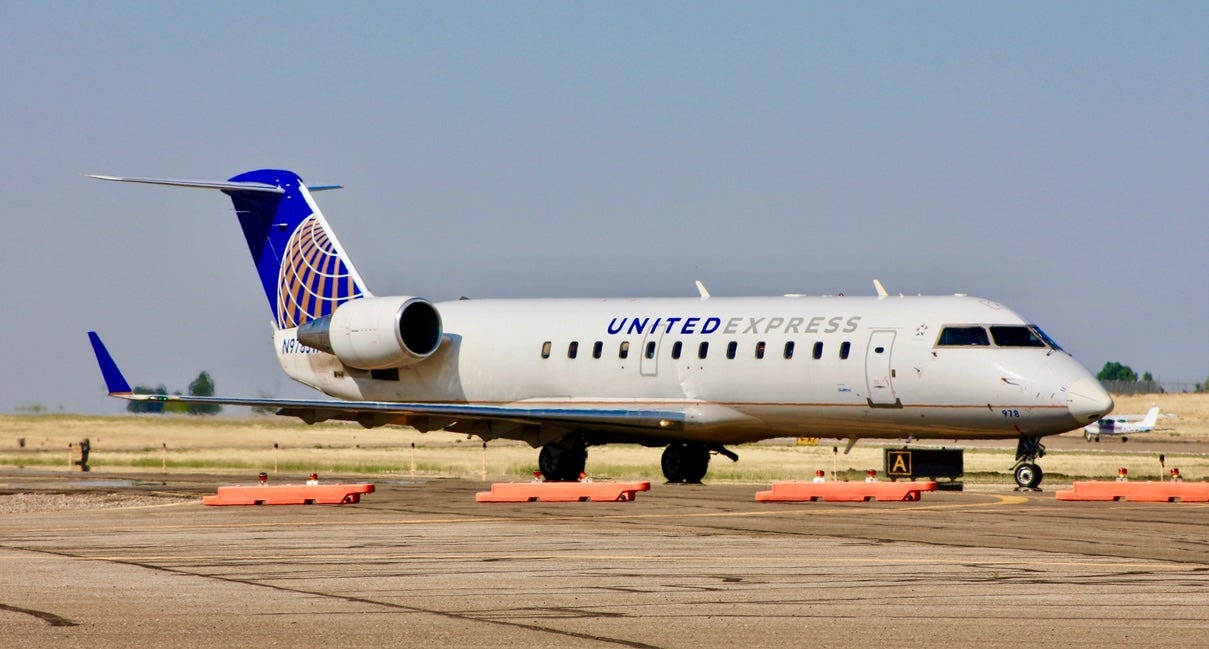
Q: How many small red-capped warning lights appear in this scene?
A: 8